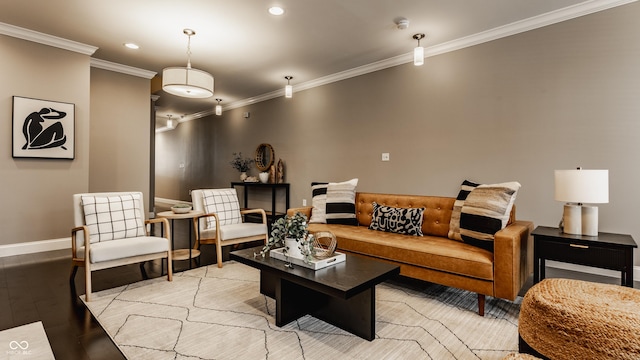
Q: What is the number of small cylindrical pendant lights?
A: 4